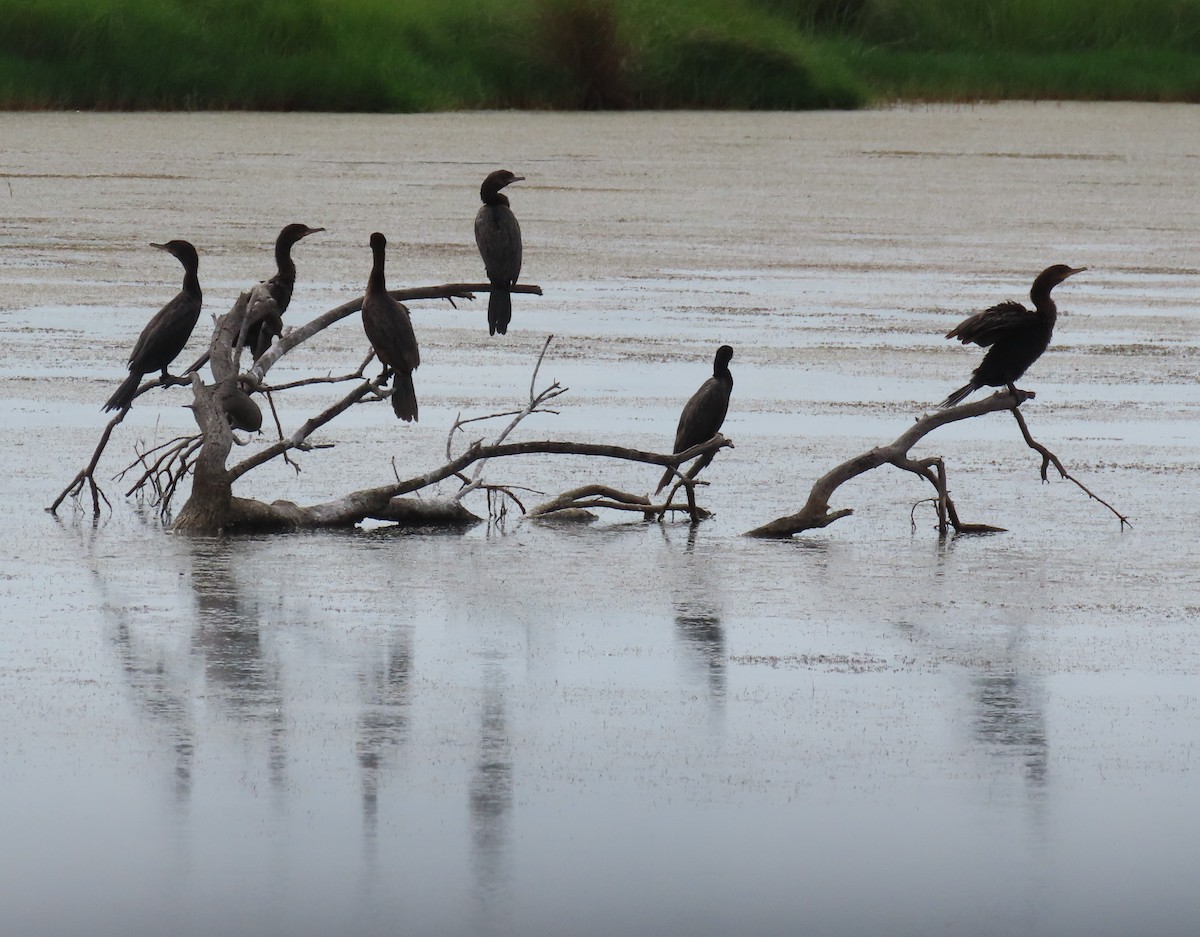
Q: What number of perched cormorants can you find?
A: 6